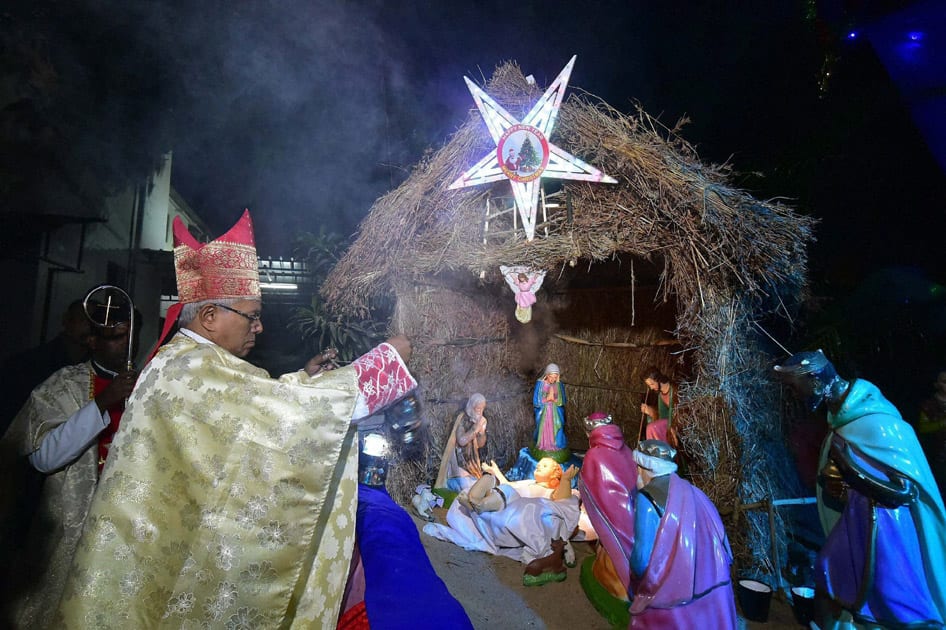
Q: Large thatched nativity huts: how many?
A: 1